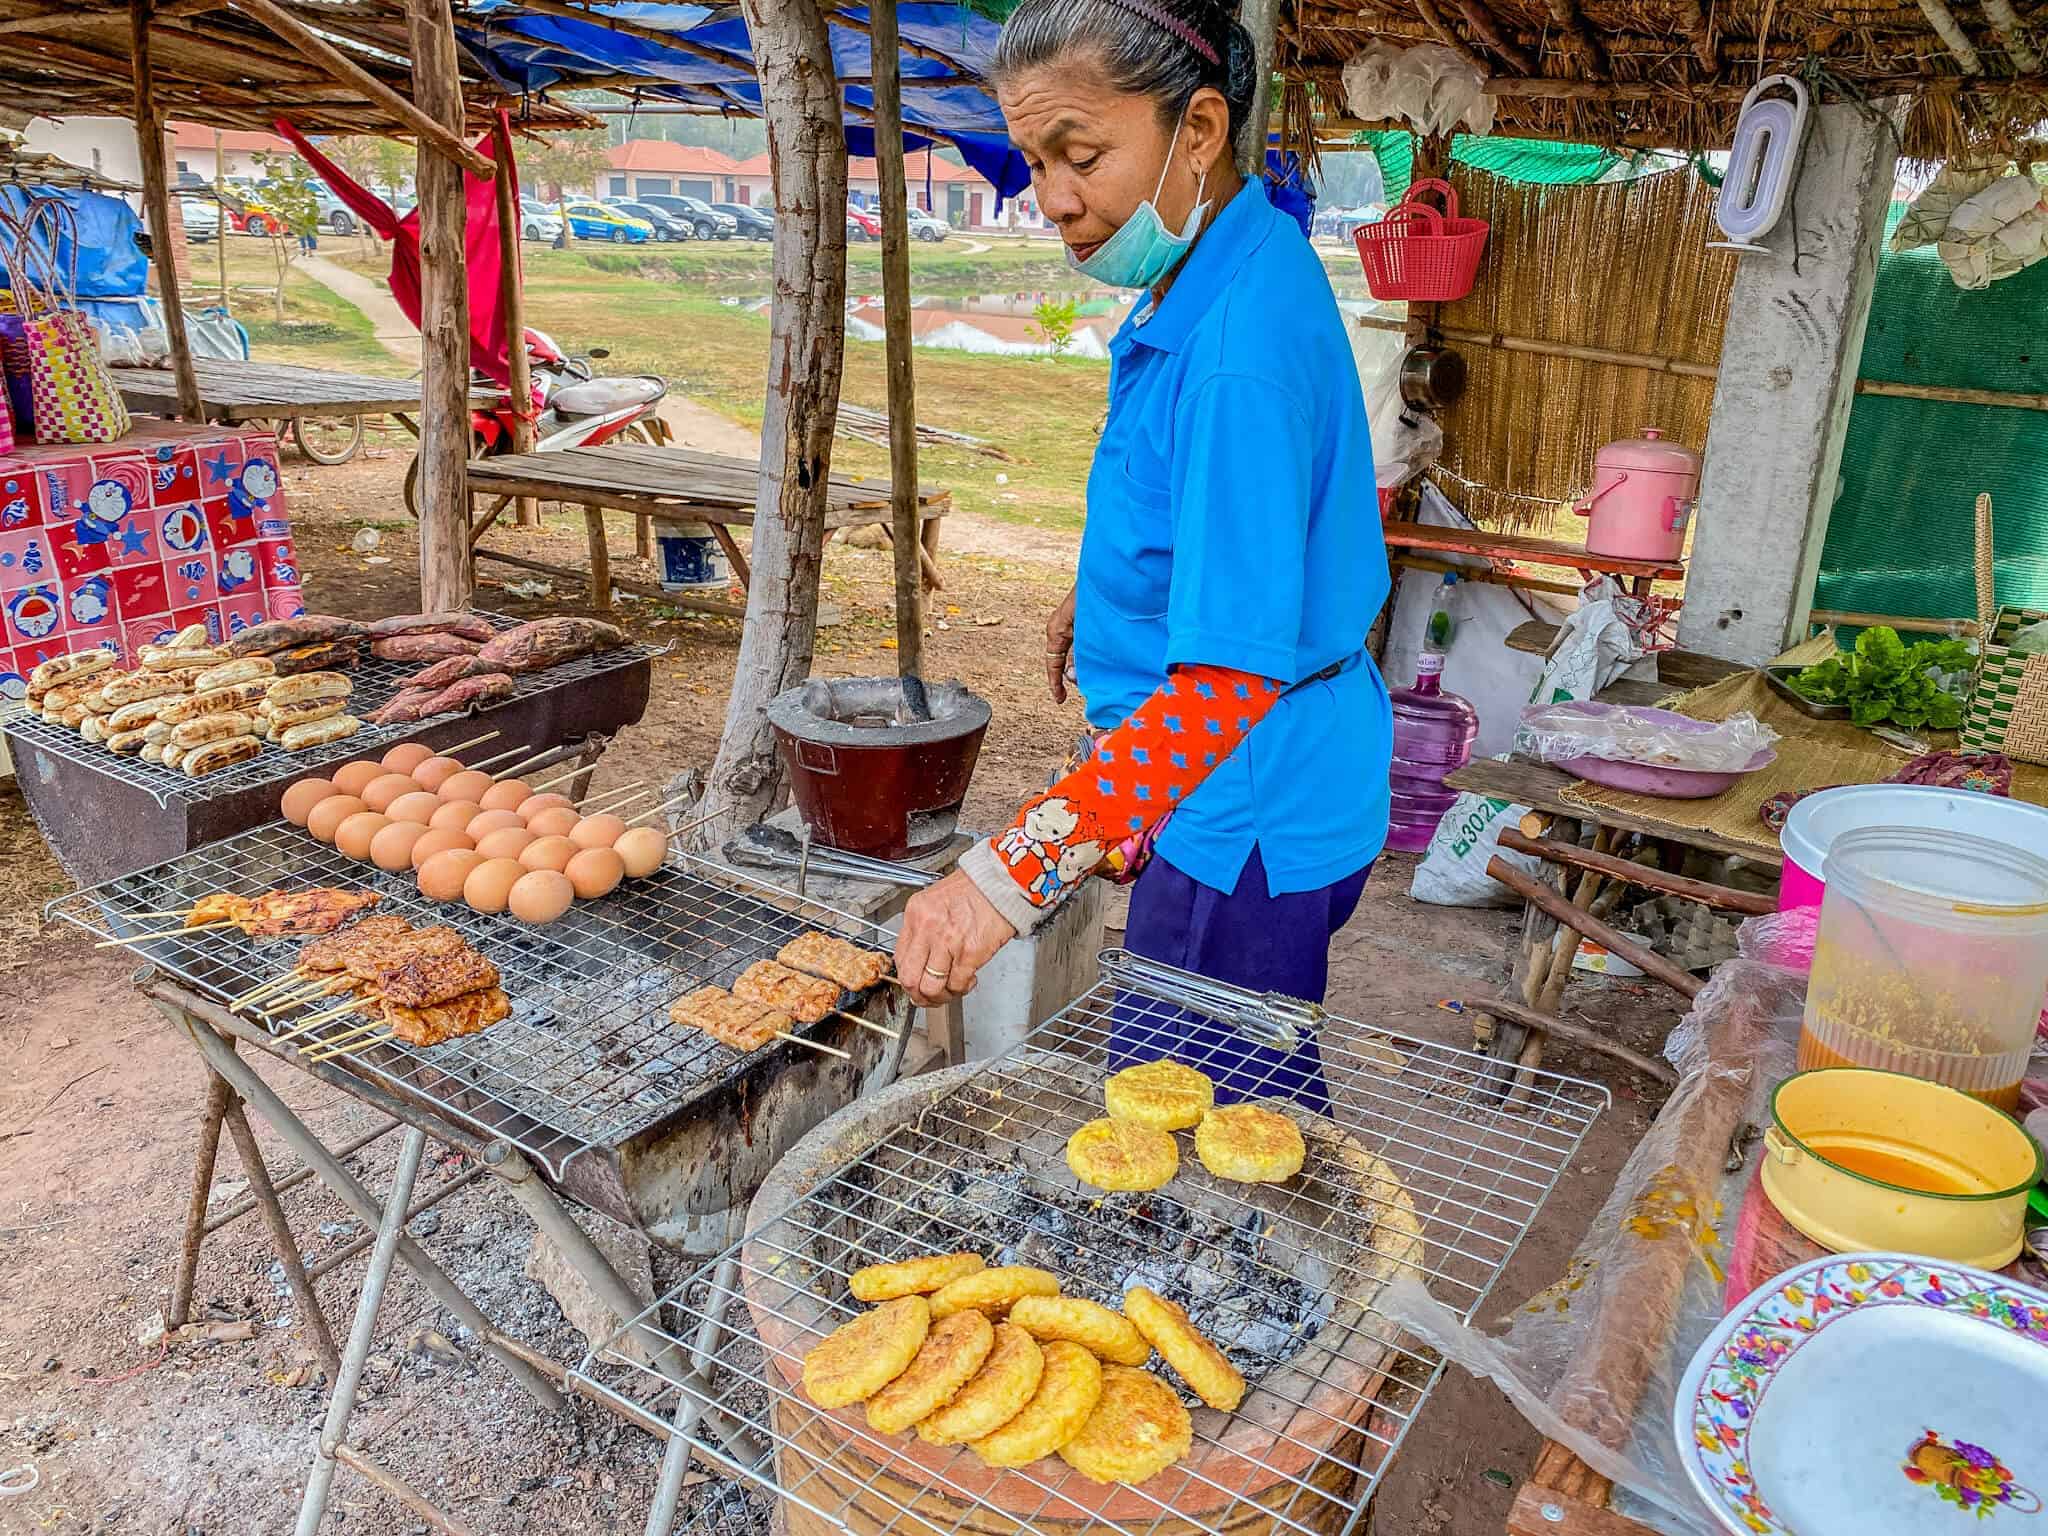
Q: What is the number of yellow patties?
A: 12